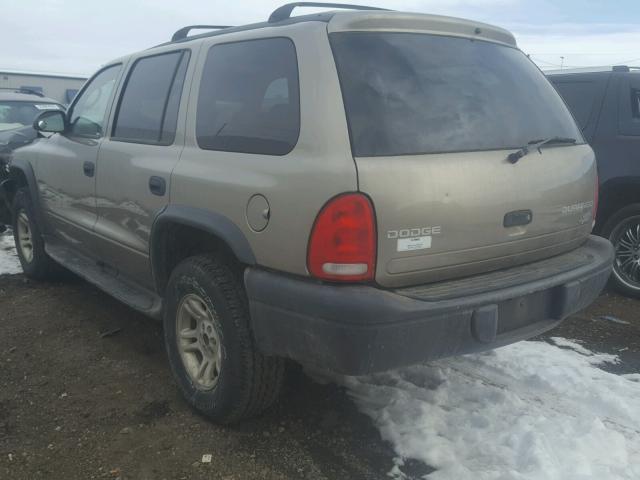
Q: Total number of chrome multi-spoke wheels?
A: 1